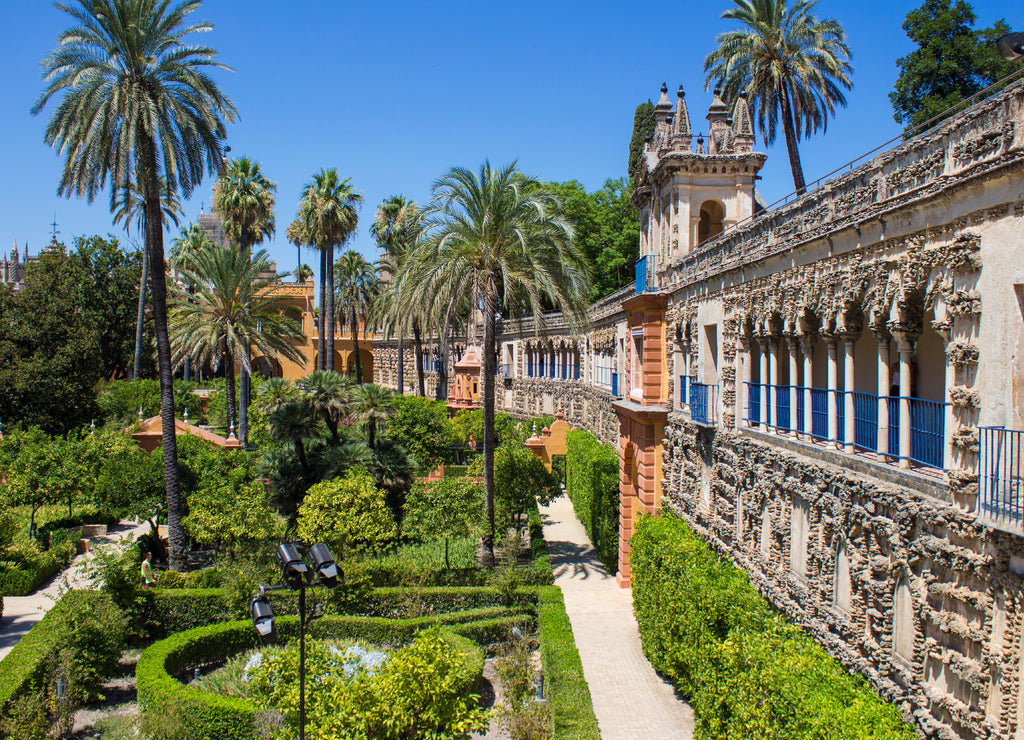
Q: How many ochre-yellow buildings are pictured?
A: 1